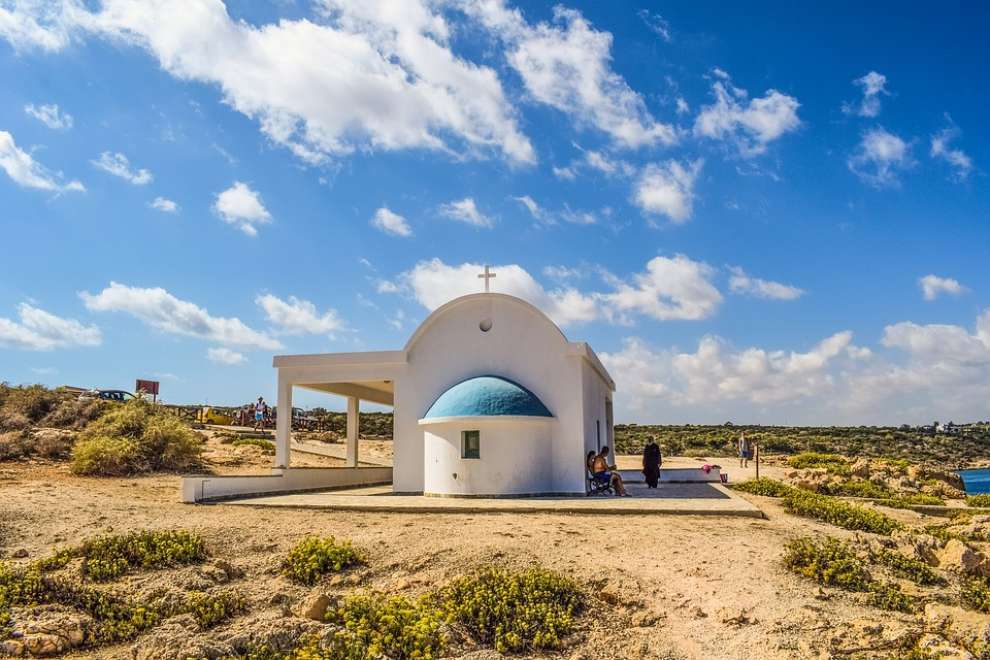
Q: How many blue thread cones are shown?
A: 0